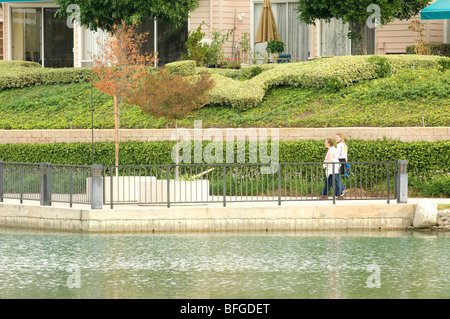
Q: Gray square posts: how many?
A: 3